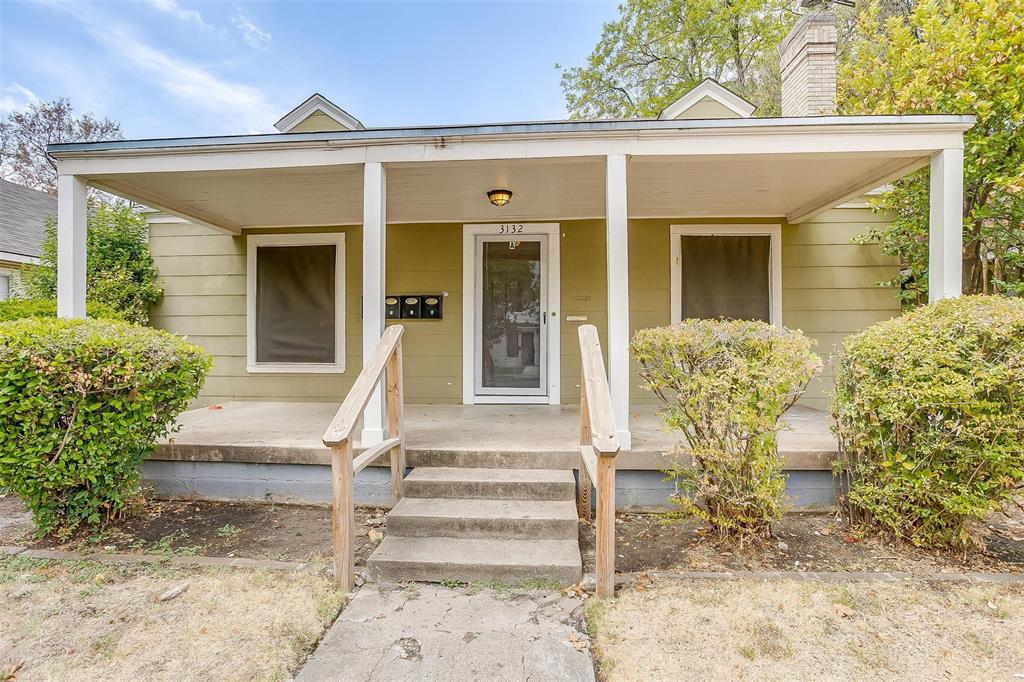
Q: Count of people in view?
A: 0